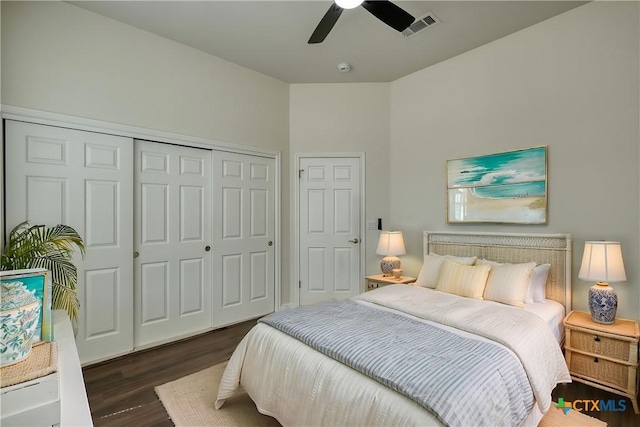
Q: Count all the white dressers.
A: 1